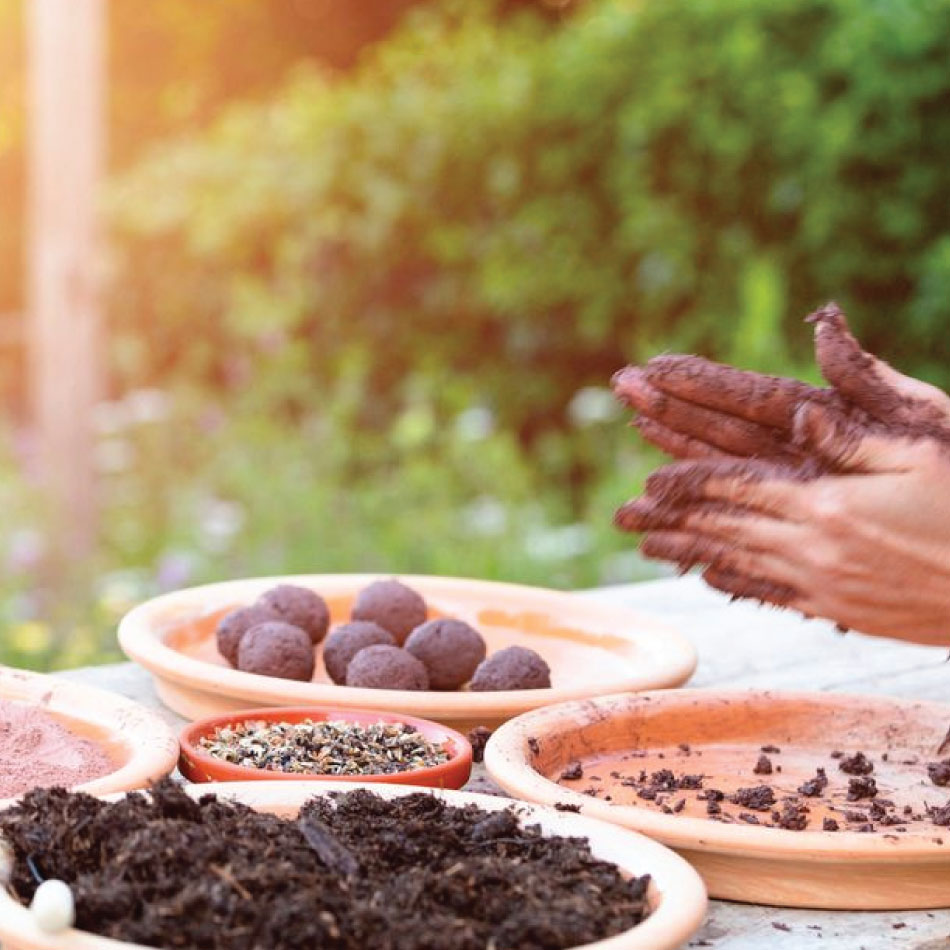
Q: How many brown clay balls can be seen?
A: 8